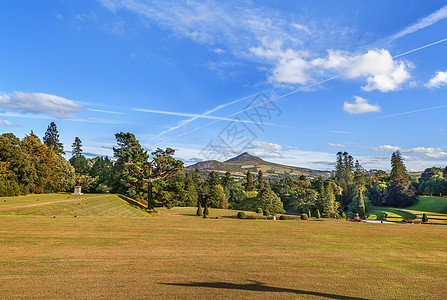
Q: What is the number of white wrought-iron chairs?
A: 0